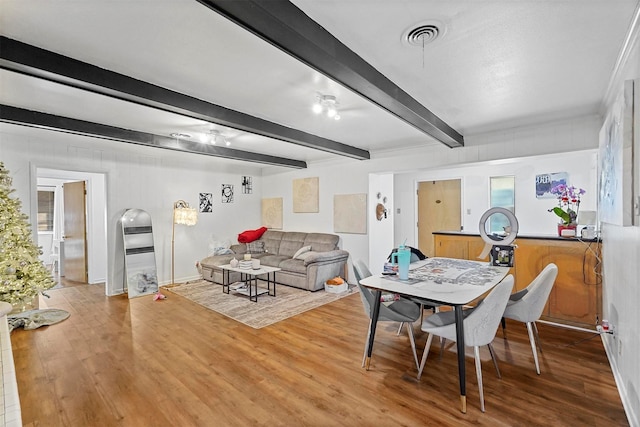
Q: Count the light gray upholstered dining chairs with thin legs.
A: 4